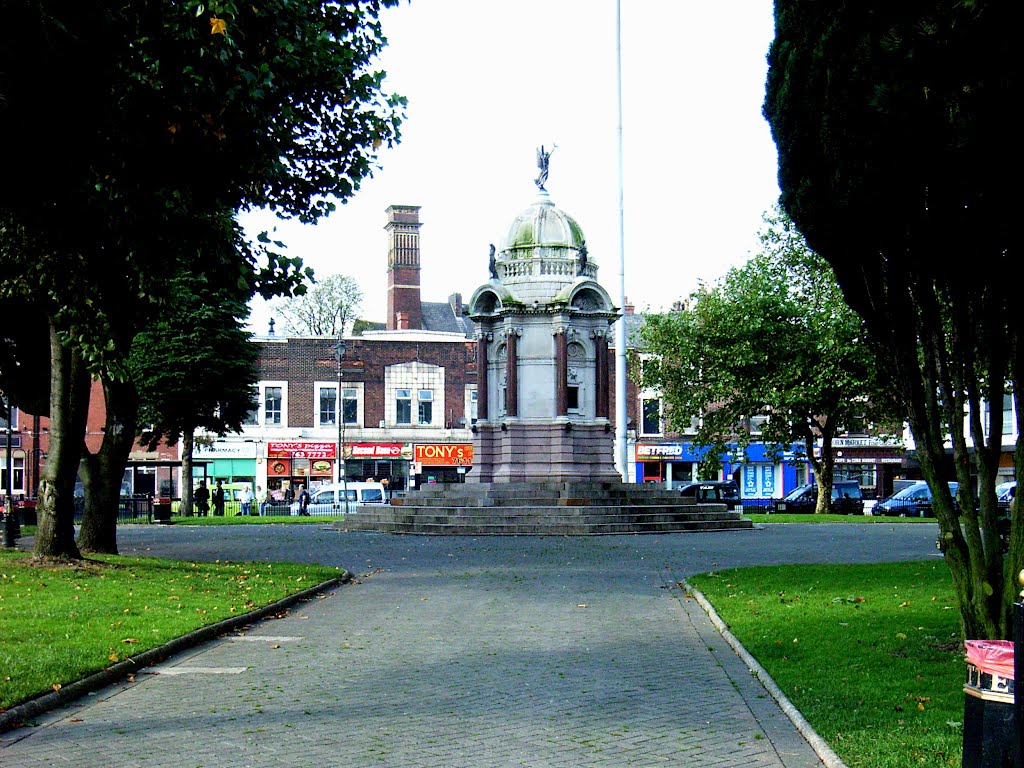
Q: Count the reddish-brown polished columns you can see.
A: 4